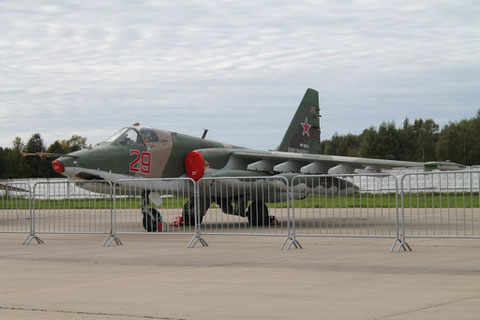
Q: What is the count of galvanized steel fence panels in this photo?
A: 6